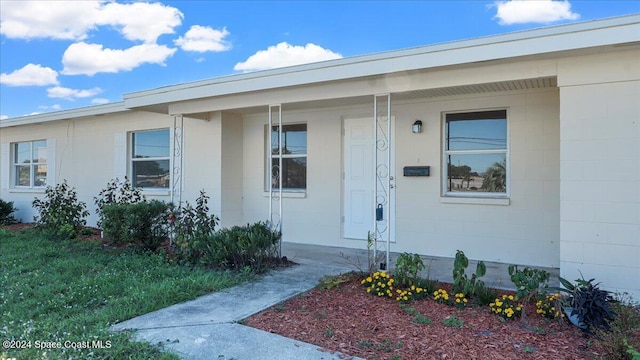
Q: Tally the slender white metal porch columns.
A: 3